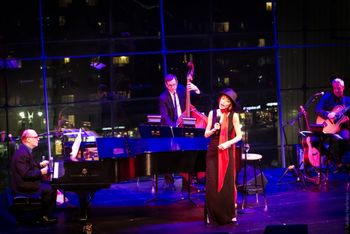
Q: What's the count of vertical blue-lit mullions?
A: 3